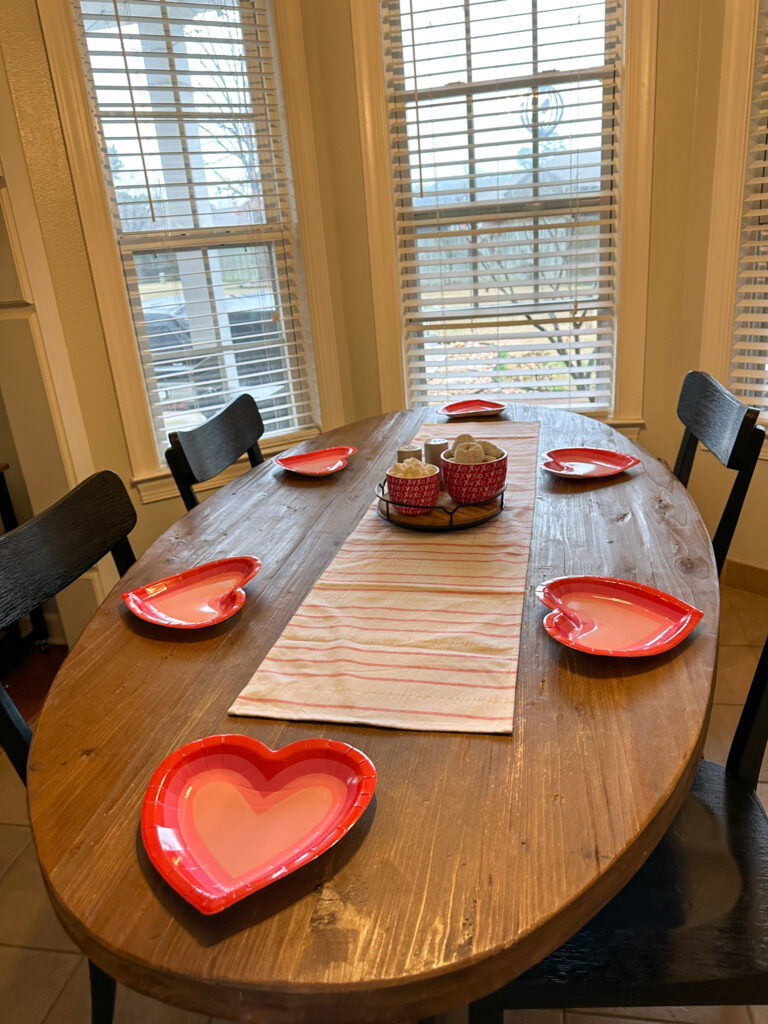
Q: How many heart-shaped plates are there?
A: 6